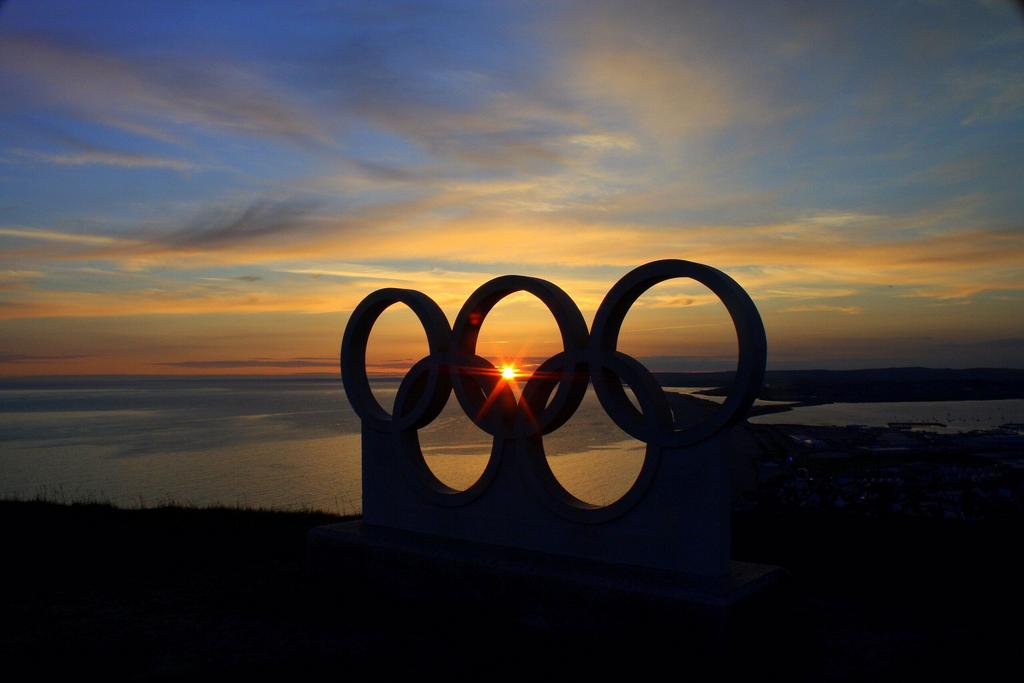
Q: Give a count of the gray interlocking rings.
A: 5